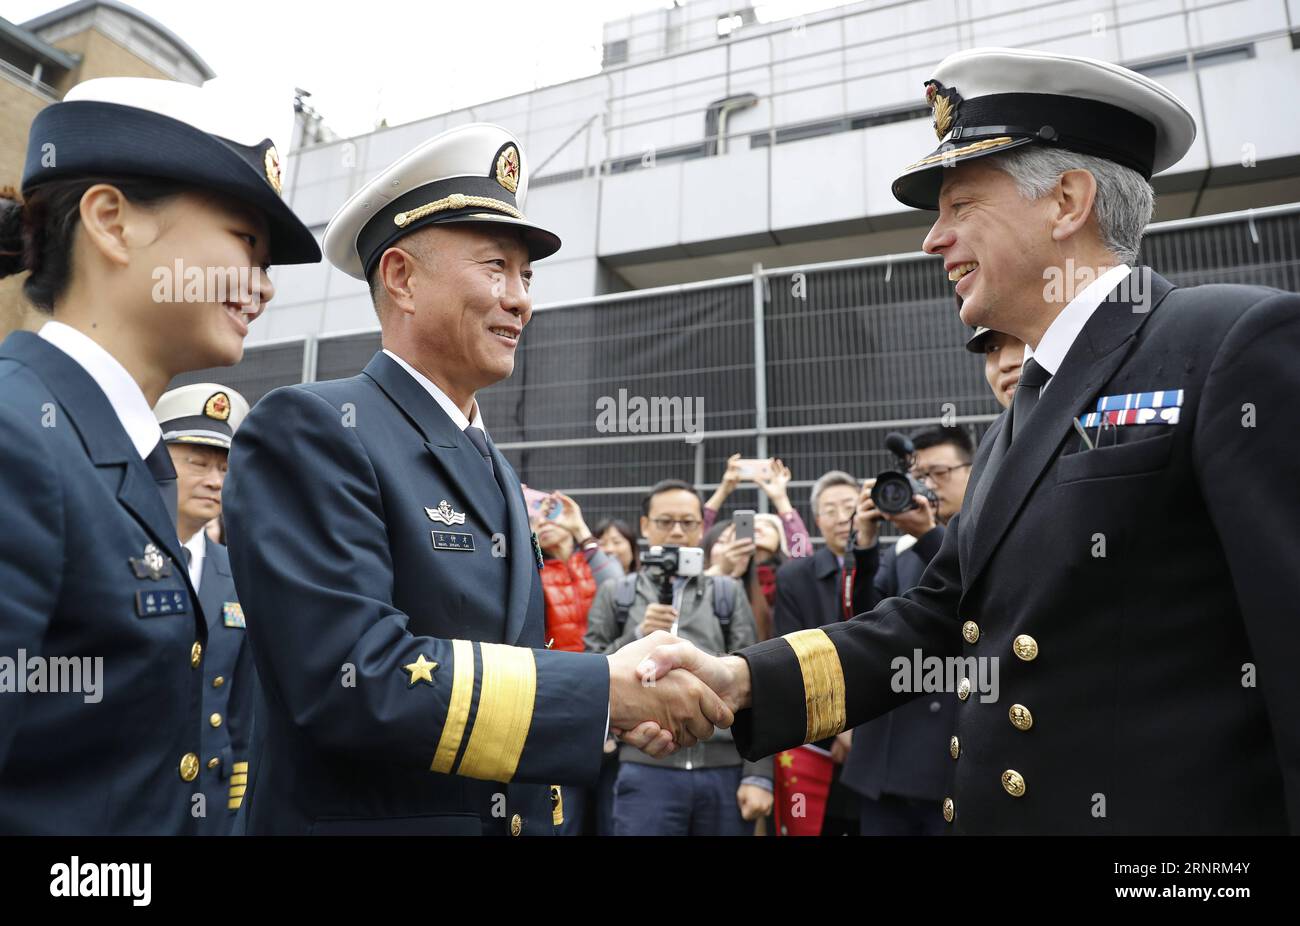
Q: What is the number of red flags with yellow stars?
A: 1